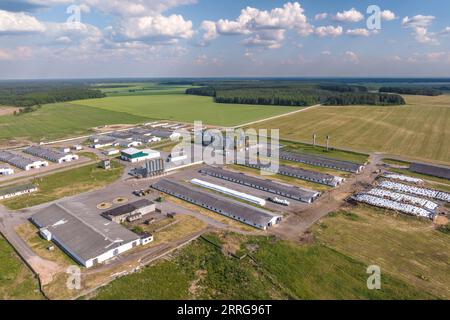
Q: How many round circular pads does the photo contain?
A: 2